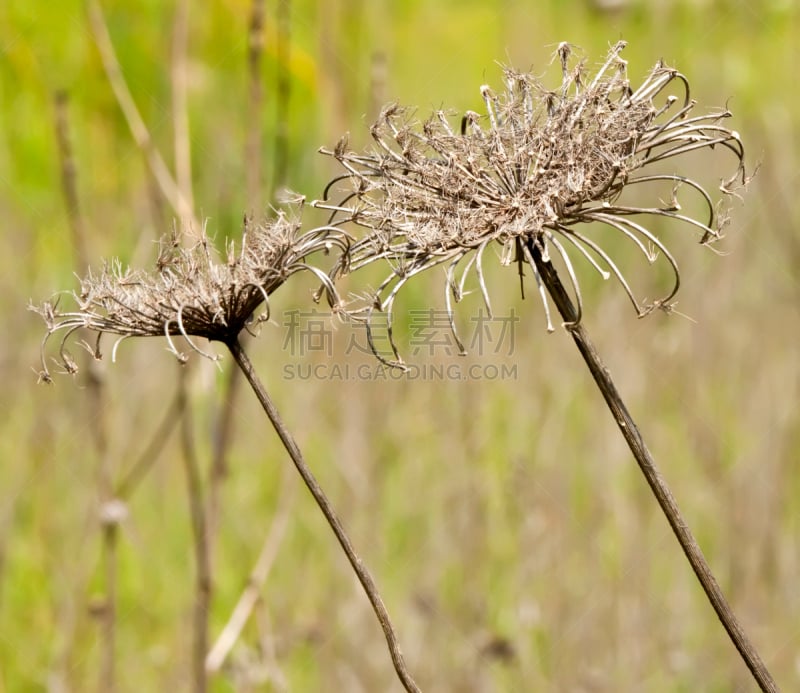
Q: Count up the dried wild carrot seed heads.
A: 2